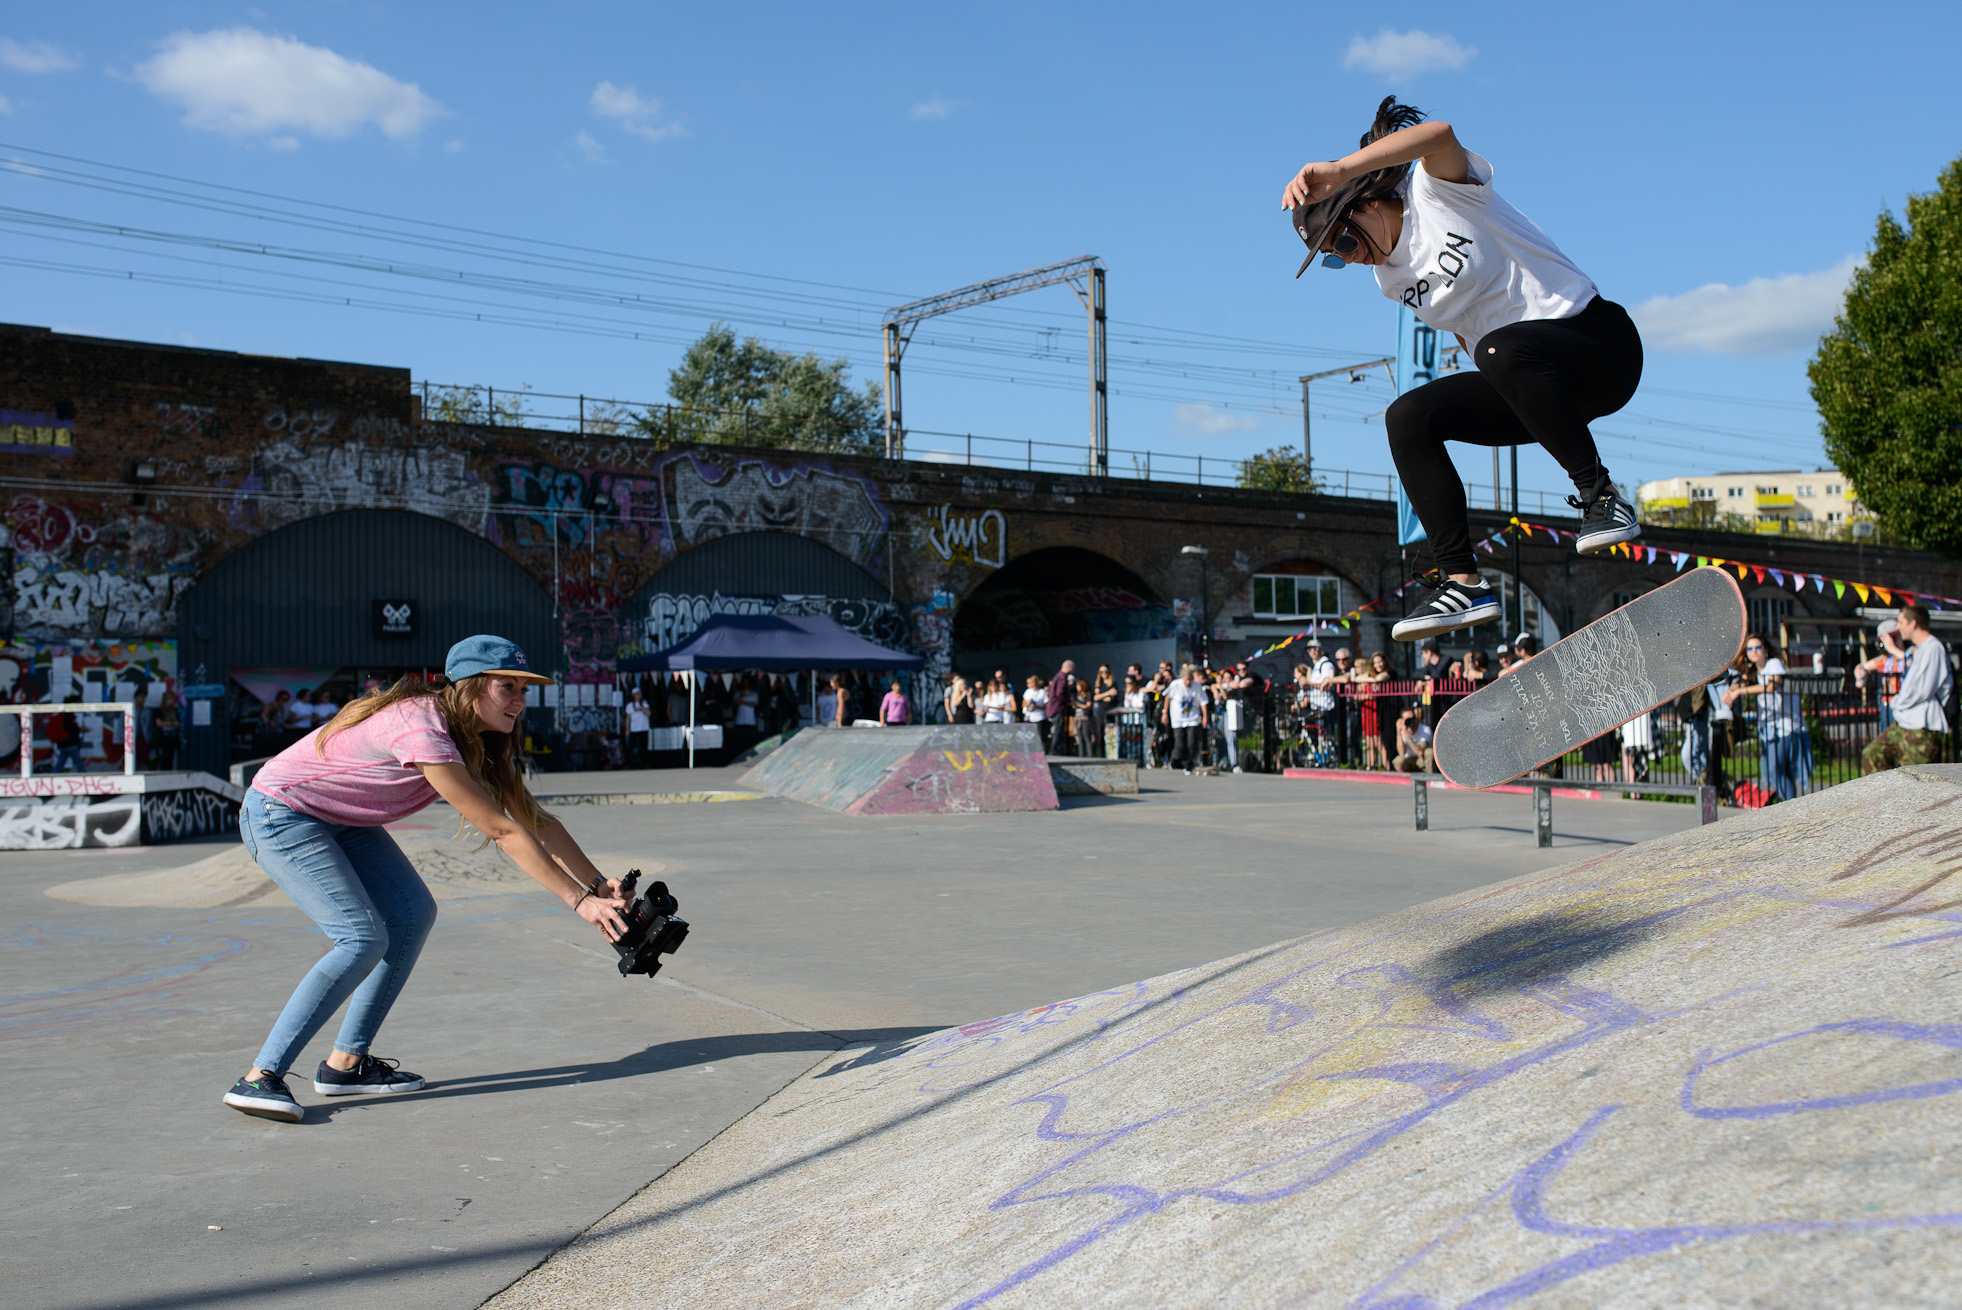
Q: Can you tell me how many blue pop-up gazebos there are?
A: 1